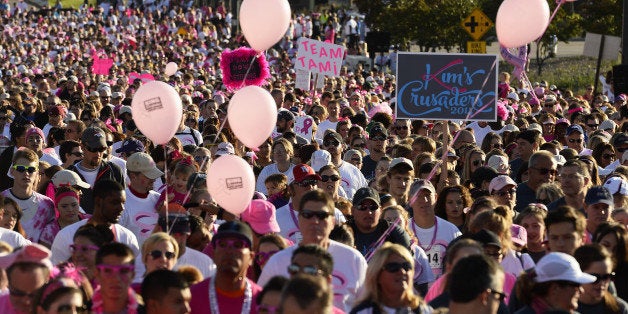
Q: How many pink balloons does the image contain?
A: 6